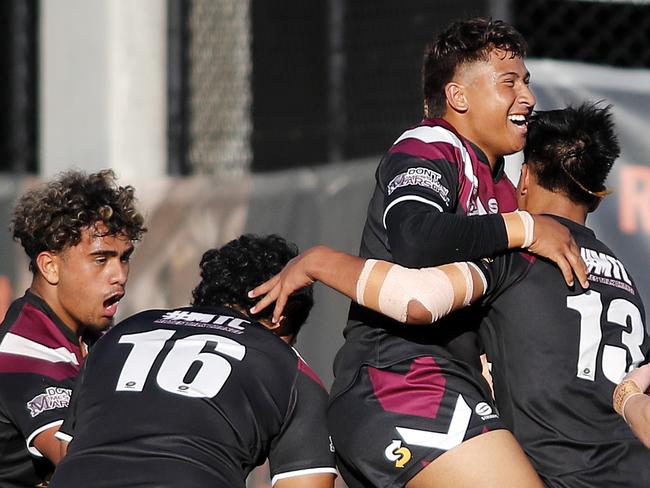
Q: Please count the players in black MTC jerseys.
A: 4